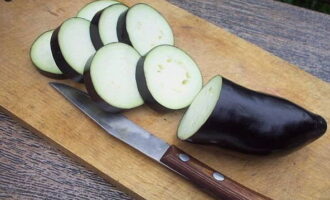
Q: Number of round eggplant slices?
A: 7